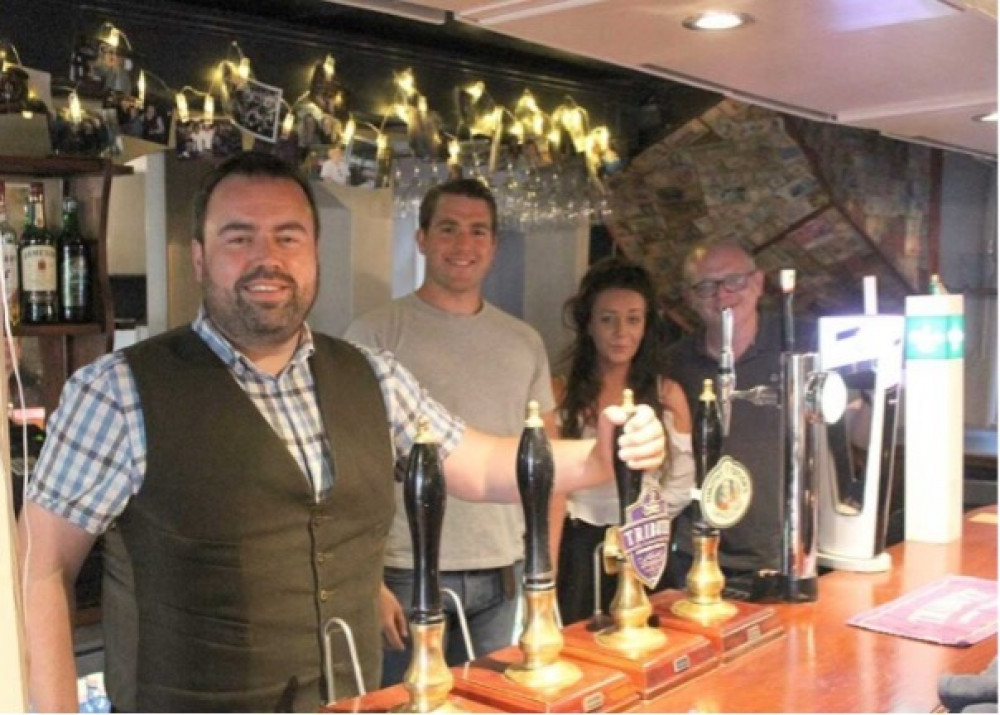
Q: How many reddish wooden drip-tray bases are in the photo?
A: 4